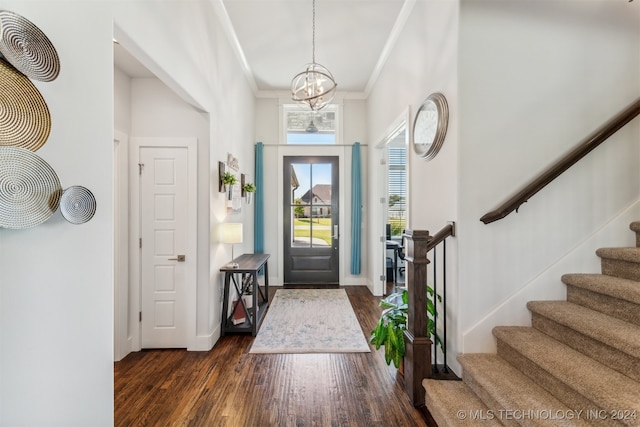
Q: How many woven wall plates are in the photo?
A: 4